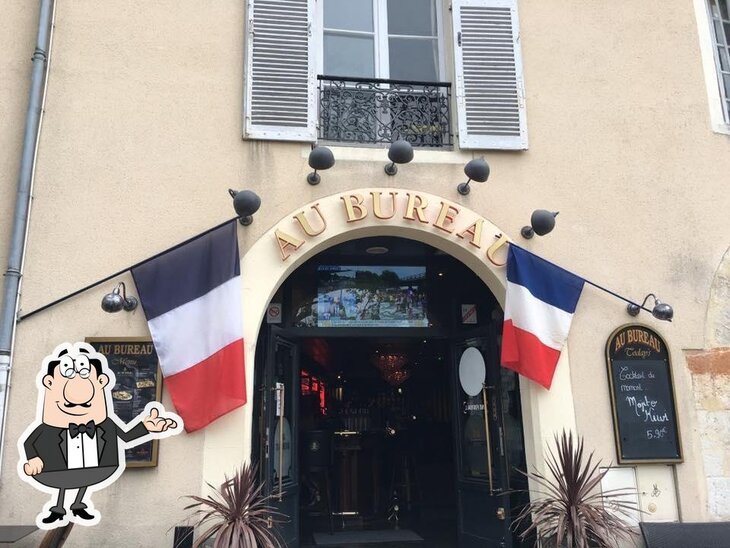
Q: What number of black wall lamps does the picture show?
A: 5